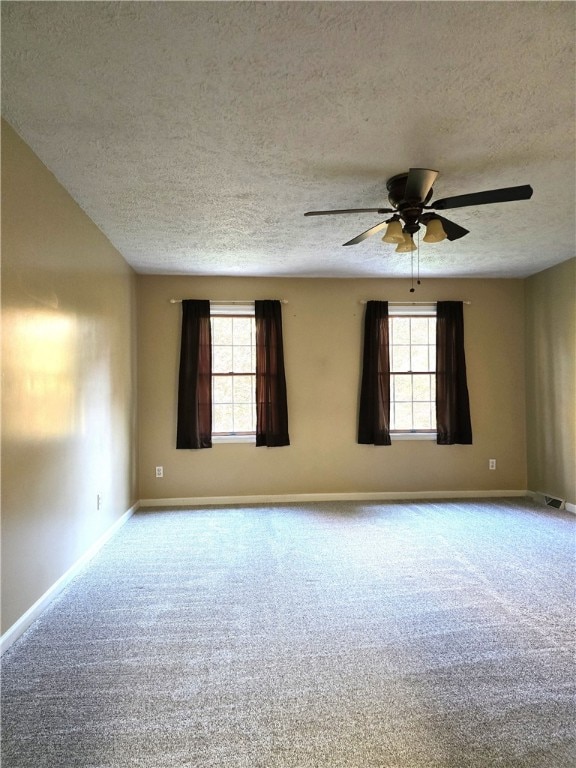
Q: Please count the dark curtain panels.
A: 4